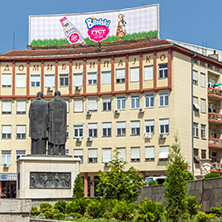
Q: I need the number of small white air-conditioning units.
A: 11